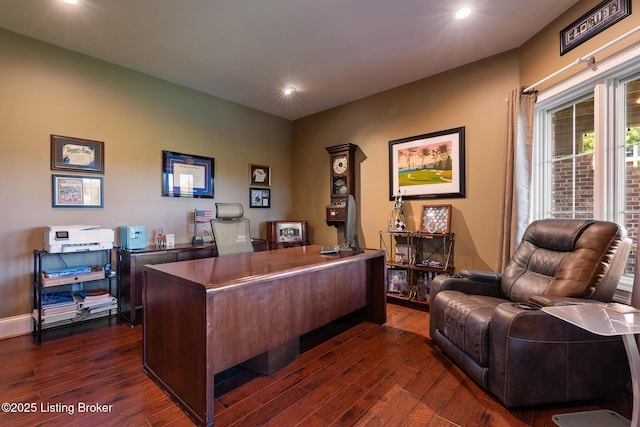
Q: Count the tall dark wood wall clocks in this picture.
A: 1